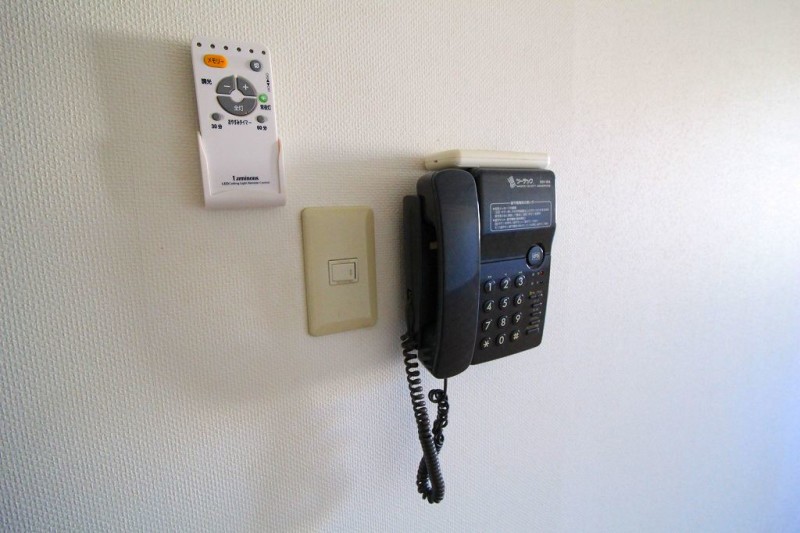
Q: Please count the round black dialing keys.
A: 12